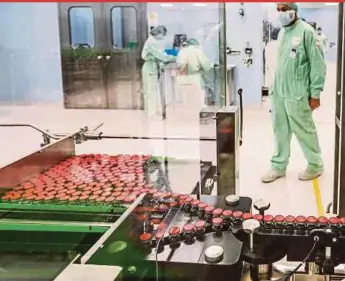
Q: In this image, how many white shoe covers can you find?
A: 2